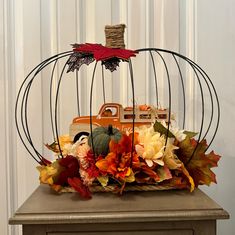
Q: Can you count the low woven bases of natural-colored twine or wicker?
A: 1